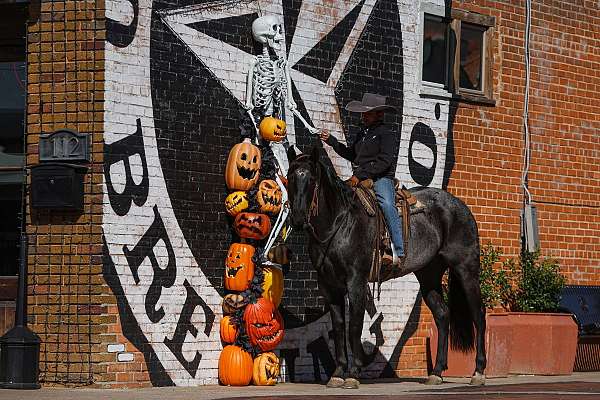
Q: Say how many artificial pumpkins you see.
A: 13